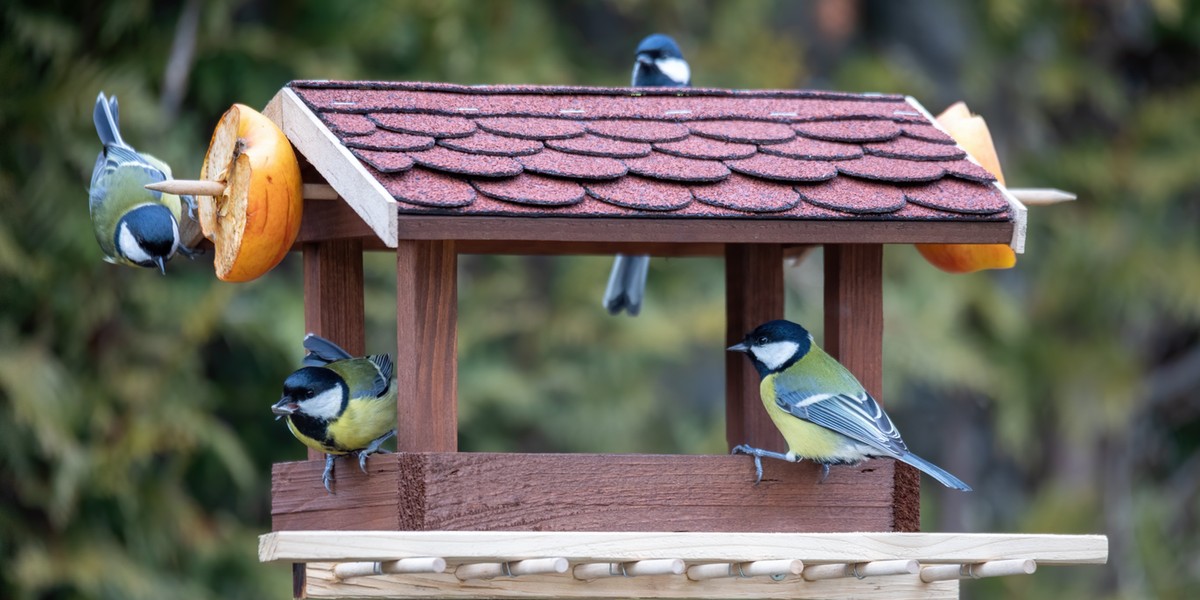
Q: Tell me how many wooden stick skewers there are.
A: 2